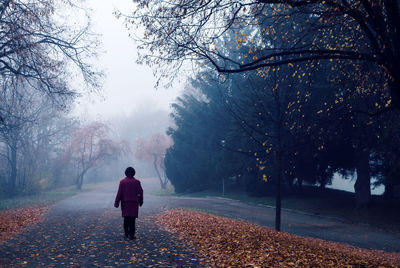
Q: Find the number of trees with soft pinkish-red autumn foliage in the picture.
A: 2